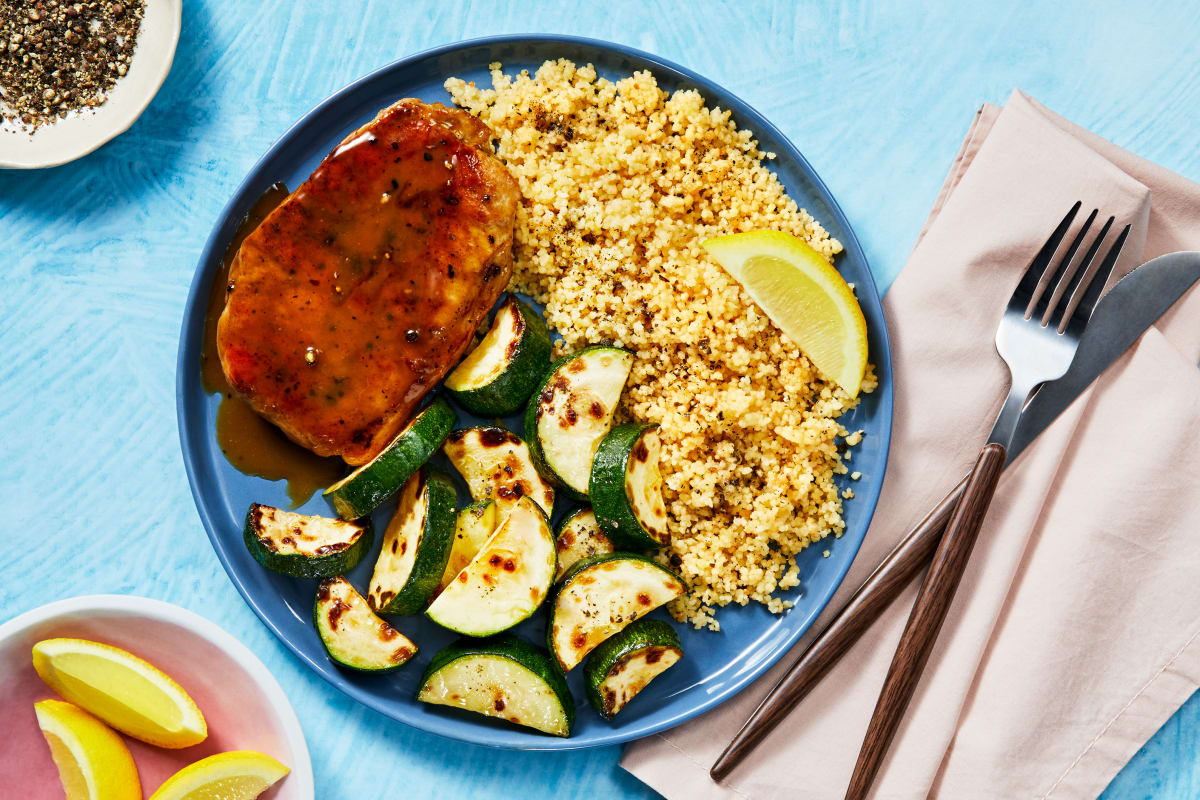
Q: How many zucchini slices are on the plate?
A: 14